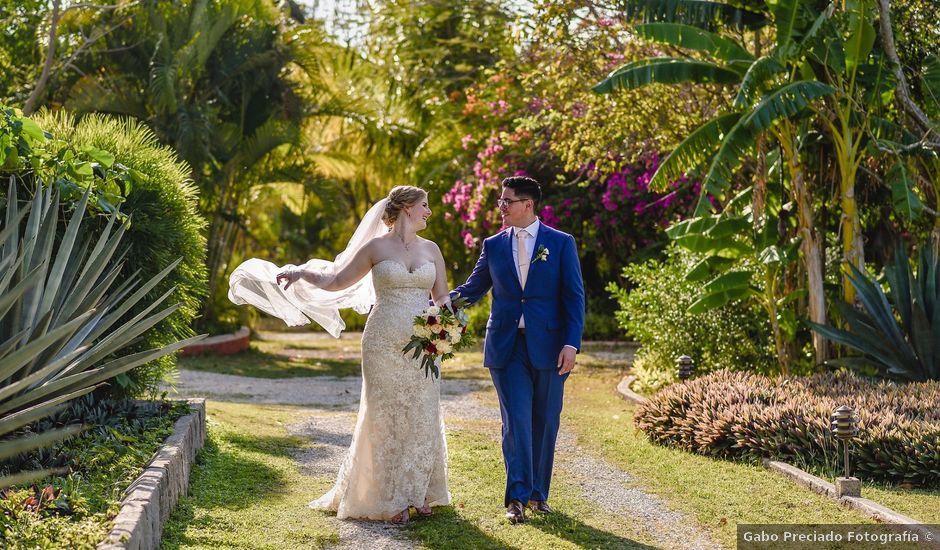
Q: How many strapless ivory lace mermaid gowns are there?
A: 1